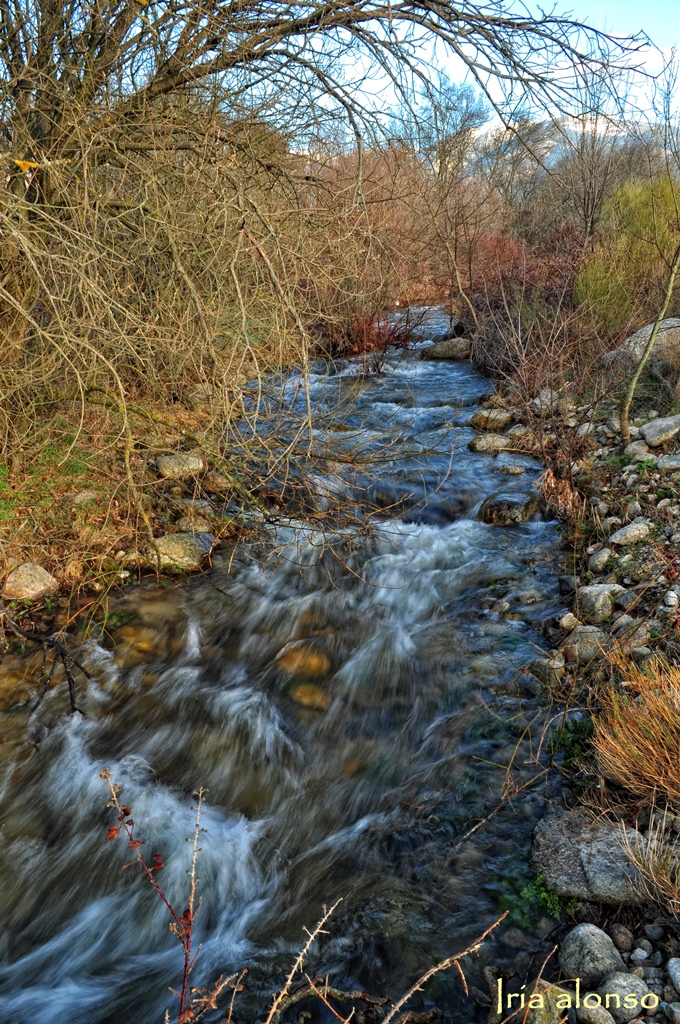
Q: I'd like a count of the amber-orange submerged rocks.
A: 2